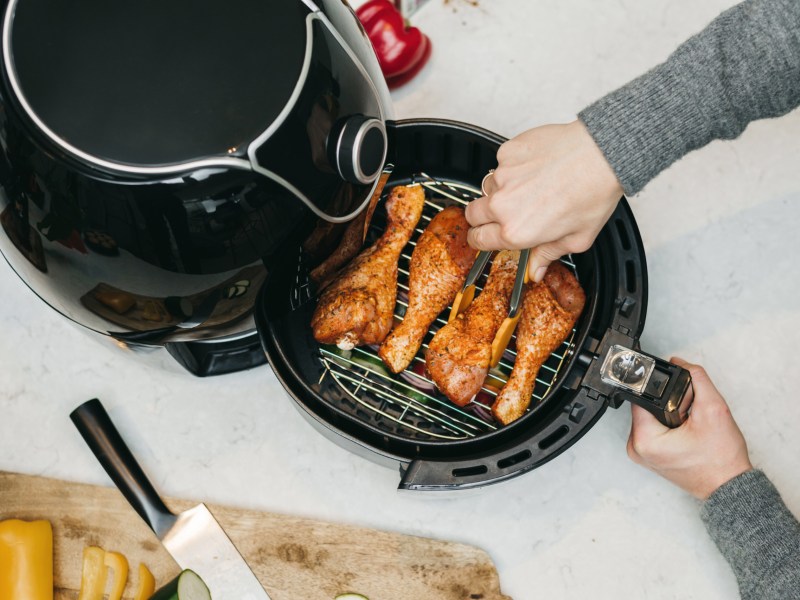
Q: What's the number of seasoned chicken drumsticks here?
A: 4